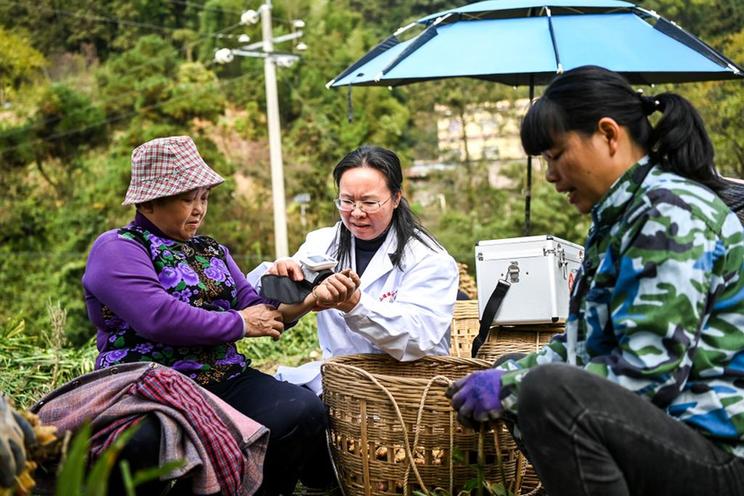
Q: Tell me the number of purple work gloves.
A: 1